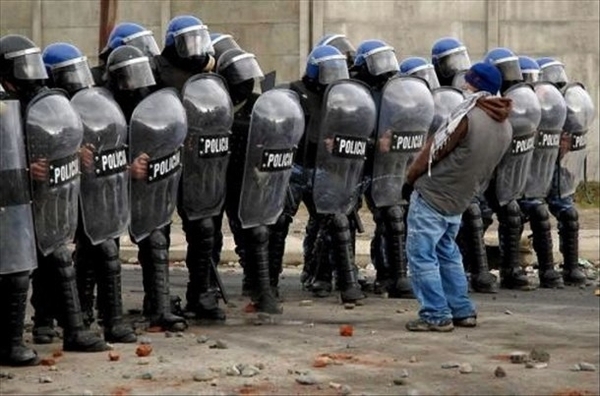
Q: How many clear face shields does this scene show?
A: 15